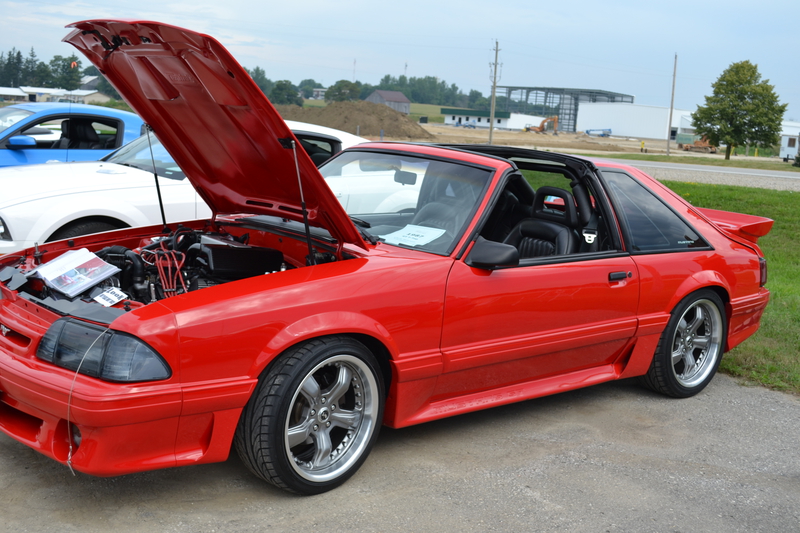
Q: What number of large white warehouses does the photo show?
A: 1